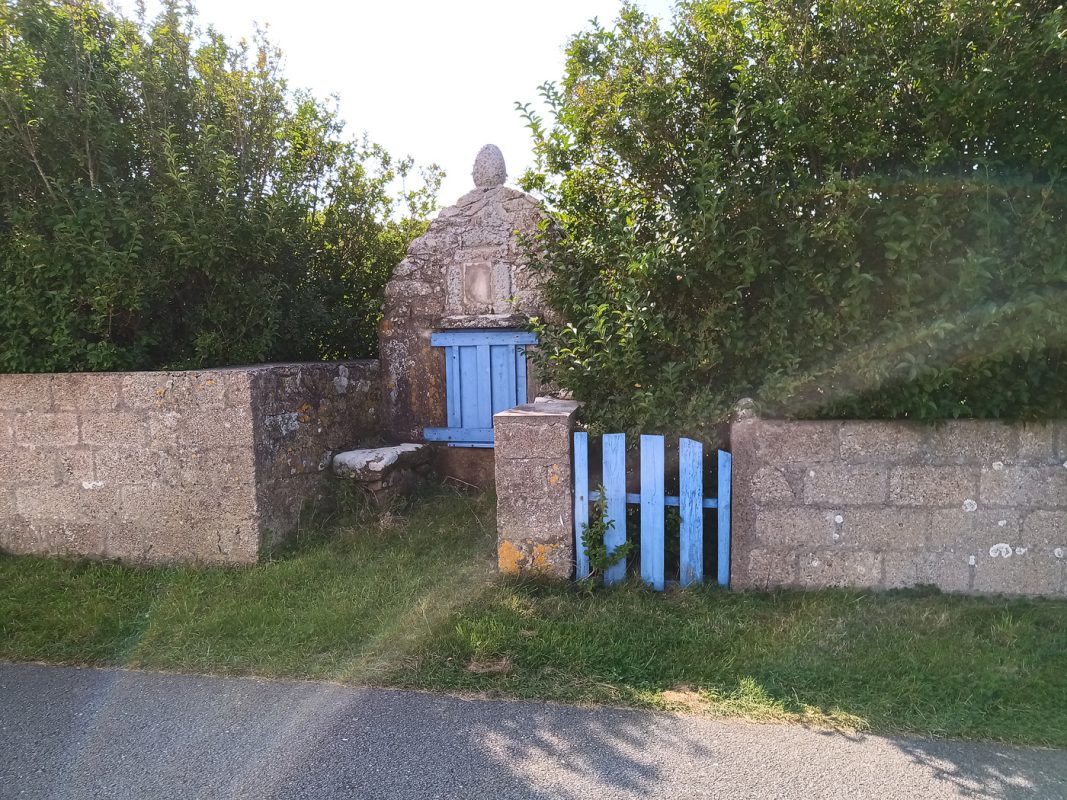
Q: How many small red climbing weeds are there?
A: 0